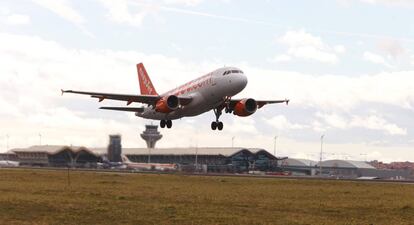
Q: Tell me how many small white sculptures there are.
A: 0